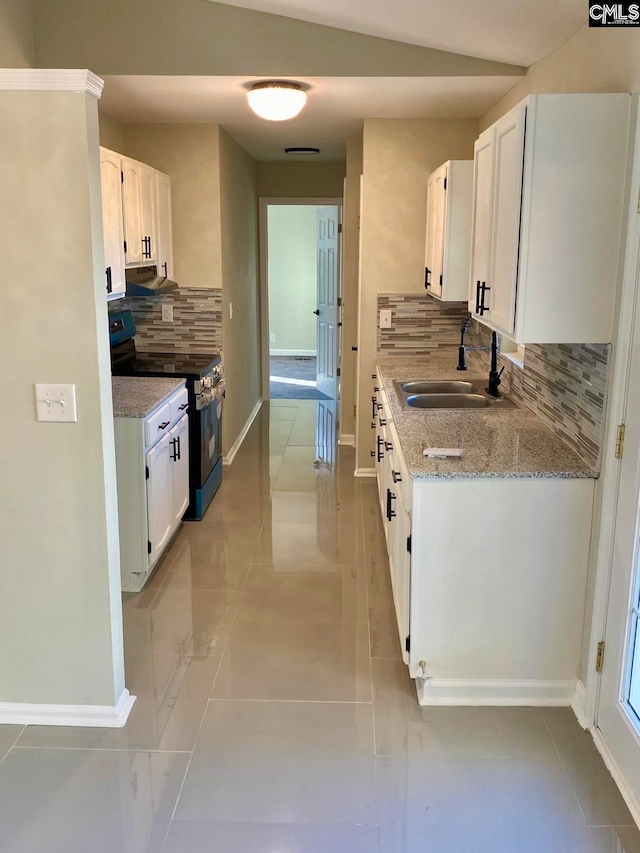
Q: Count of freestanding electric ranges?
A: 1